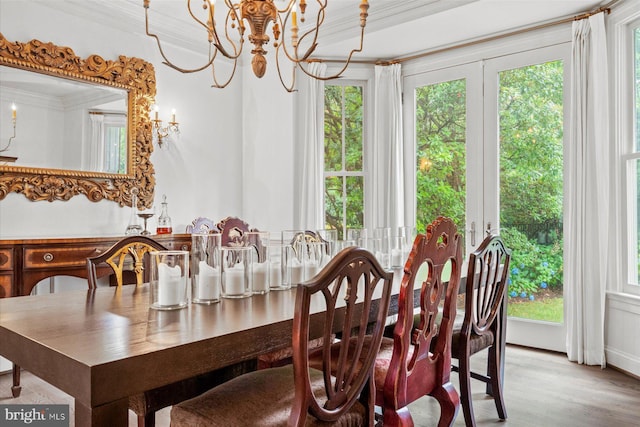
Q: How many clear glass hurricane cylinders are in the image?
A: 14